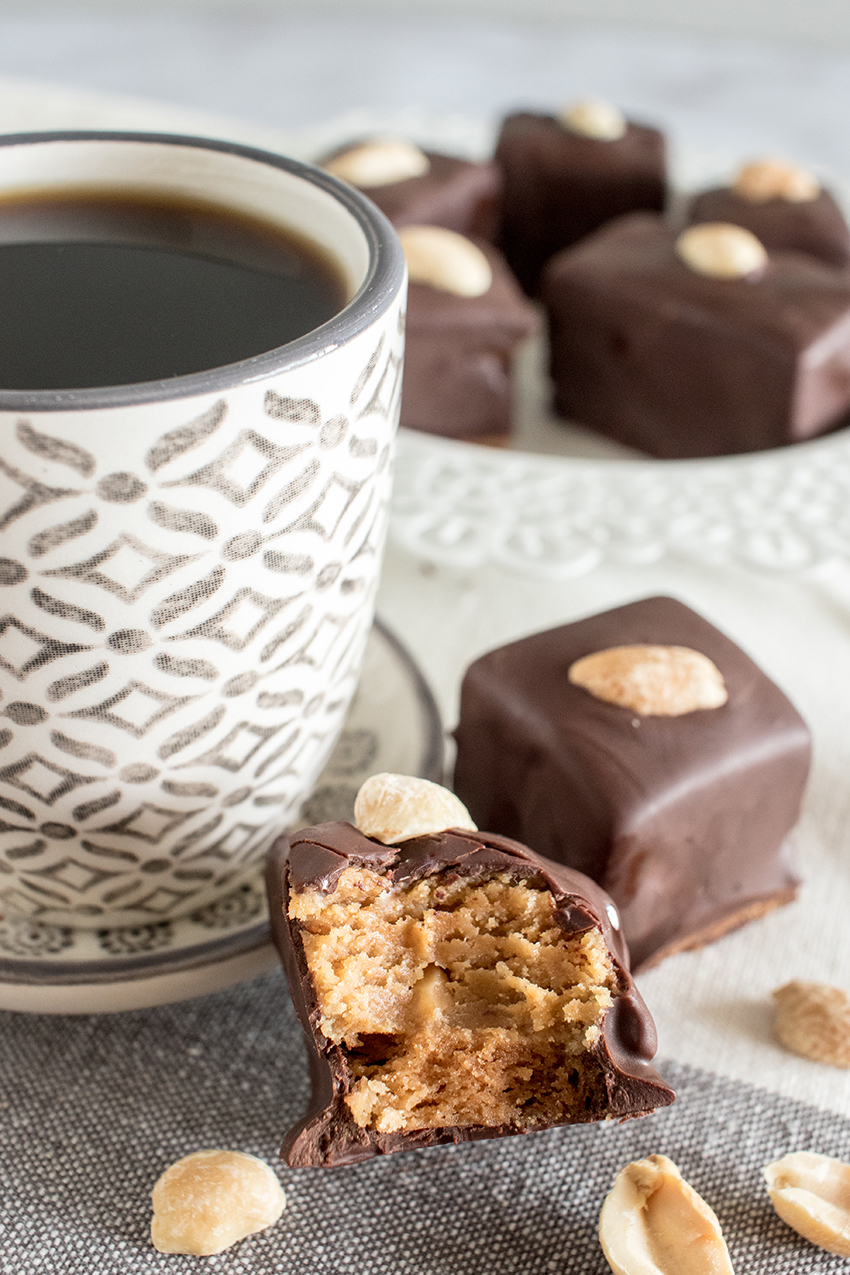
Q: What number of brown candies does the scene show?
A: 7